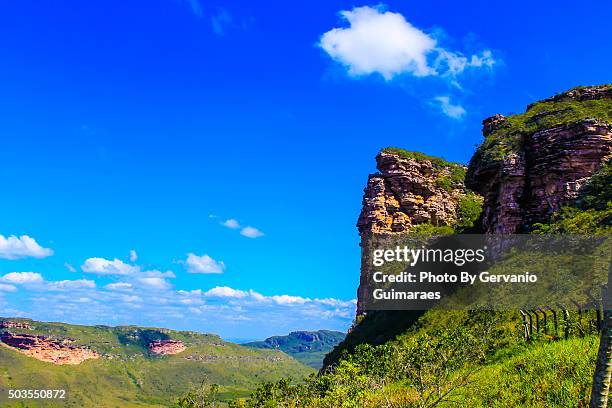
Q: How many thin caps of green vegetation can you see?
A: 2